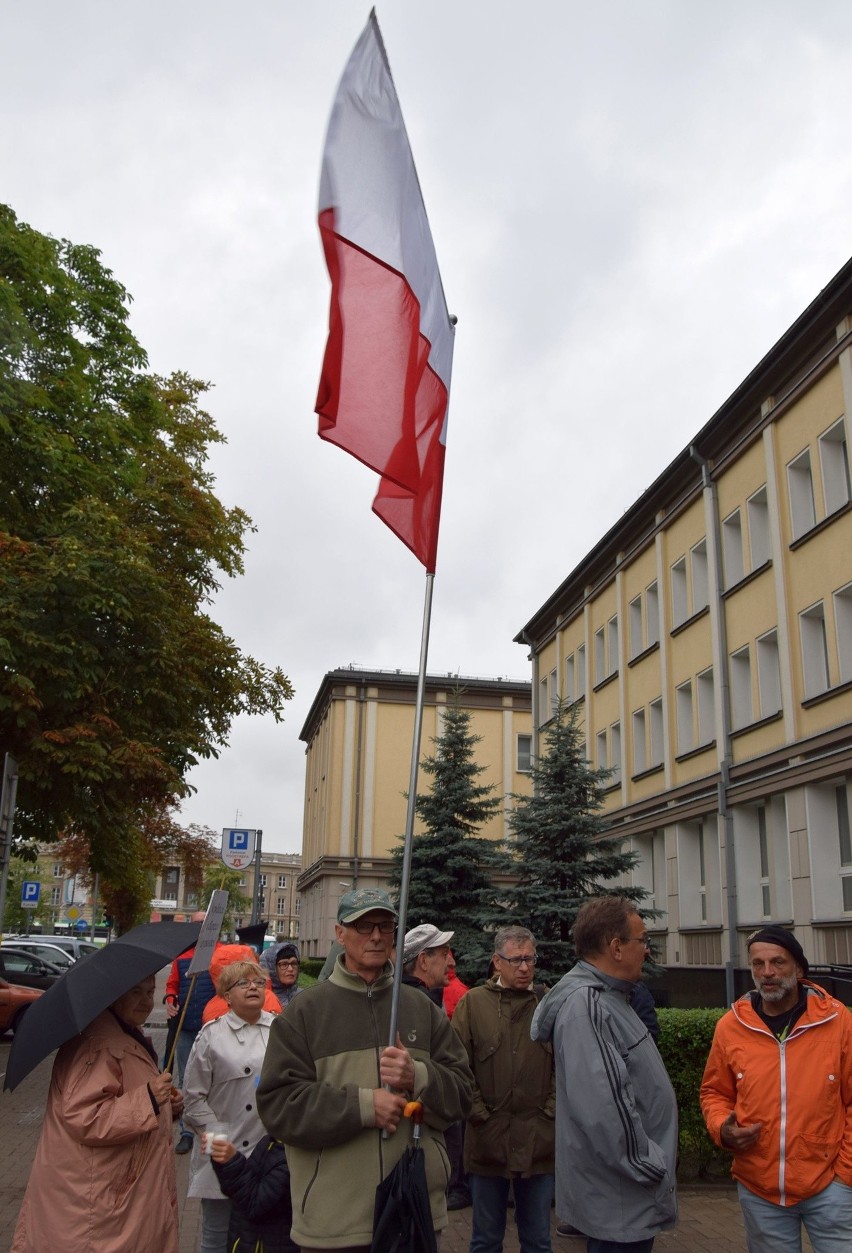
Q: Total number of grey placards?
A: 1